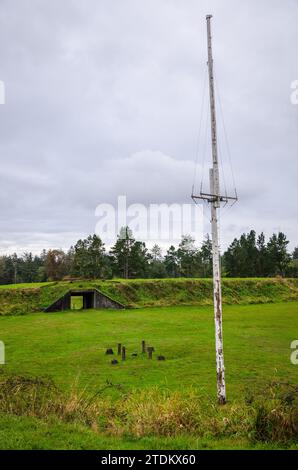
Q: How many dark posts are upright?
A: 4